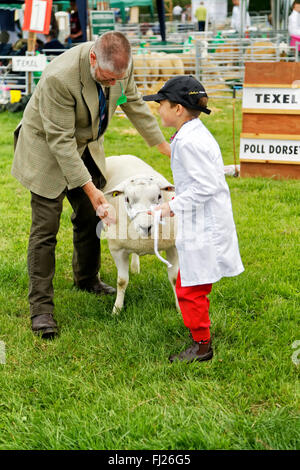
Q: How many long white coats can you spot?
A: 1